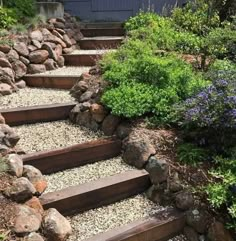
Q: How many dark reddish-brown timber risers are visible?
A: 8